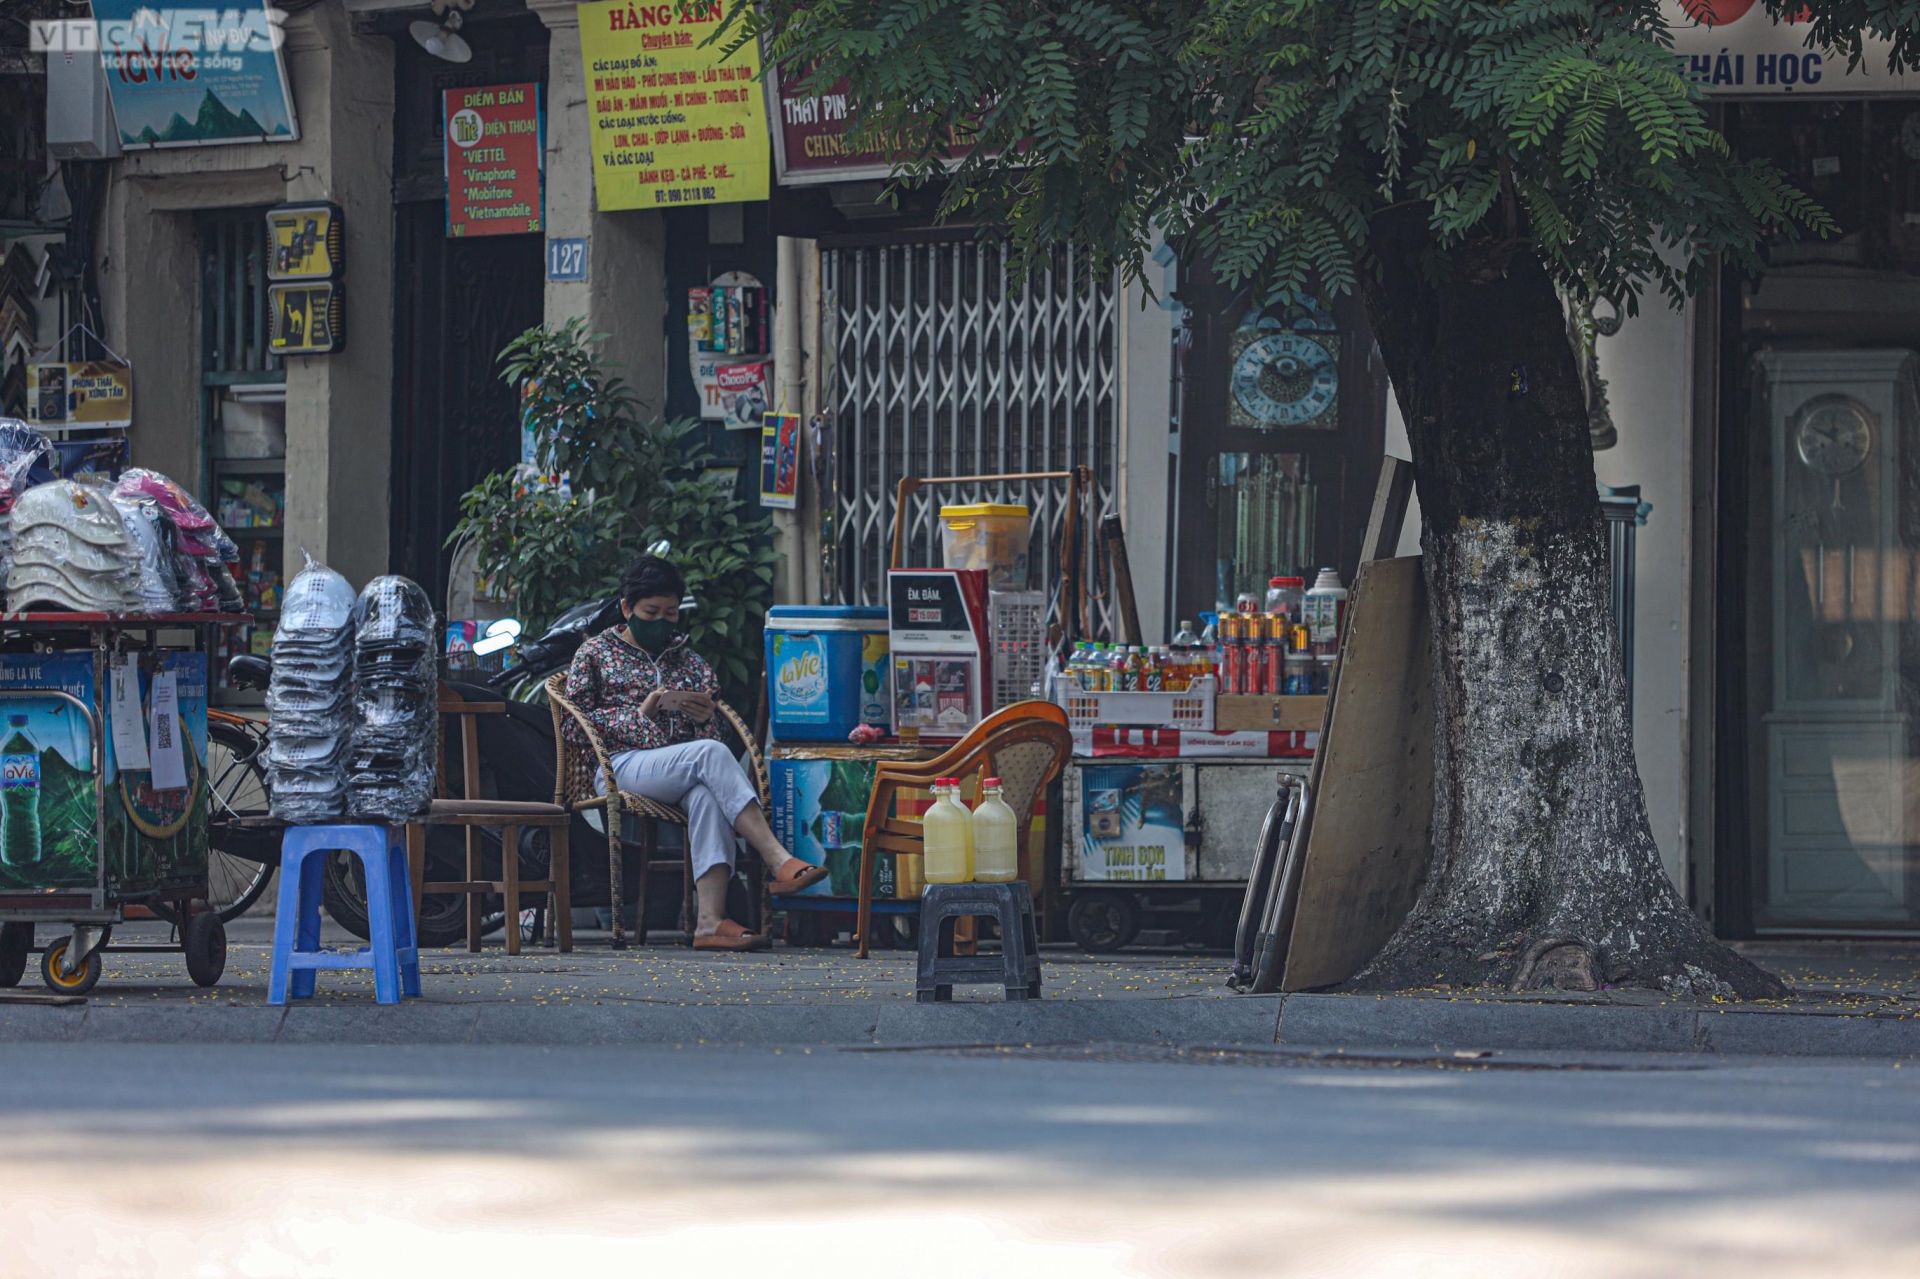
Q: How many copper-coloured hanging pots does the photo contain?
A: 0